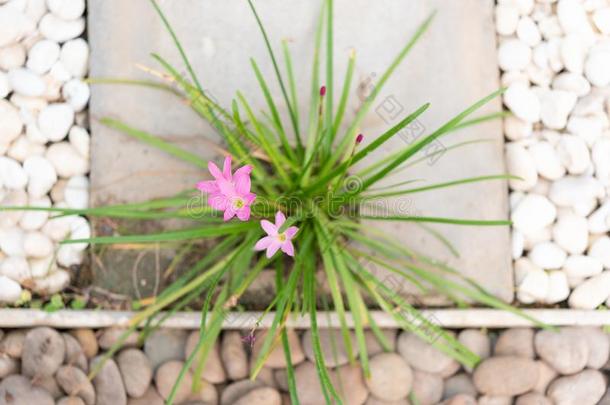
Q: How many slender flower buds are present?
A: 2